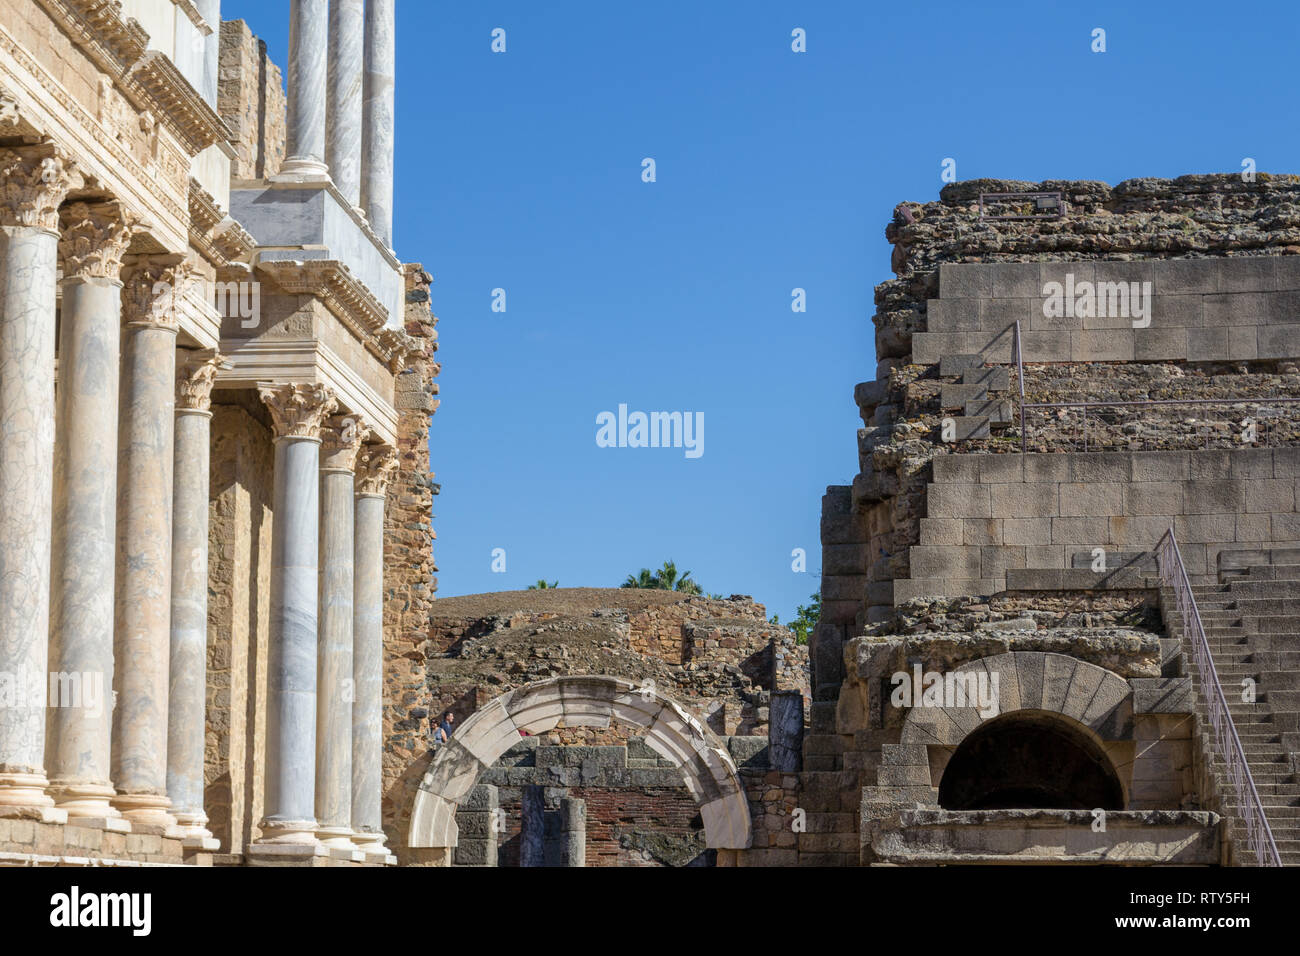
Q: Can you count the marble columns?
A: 10